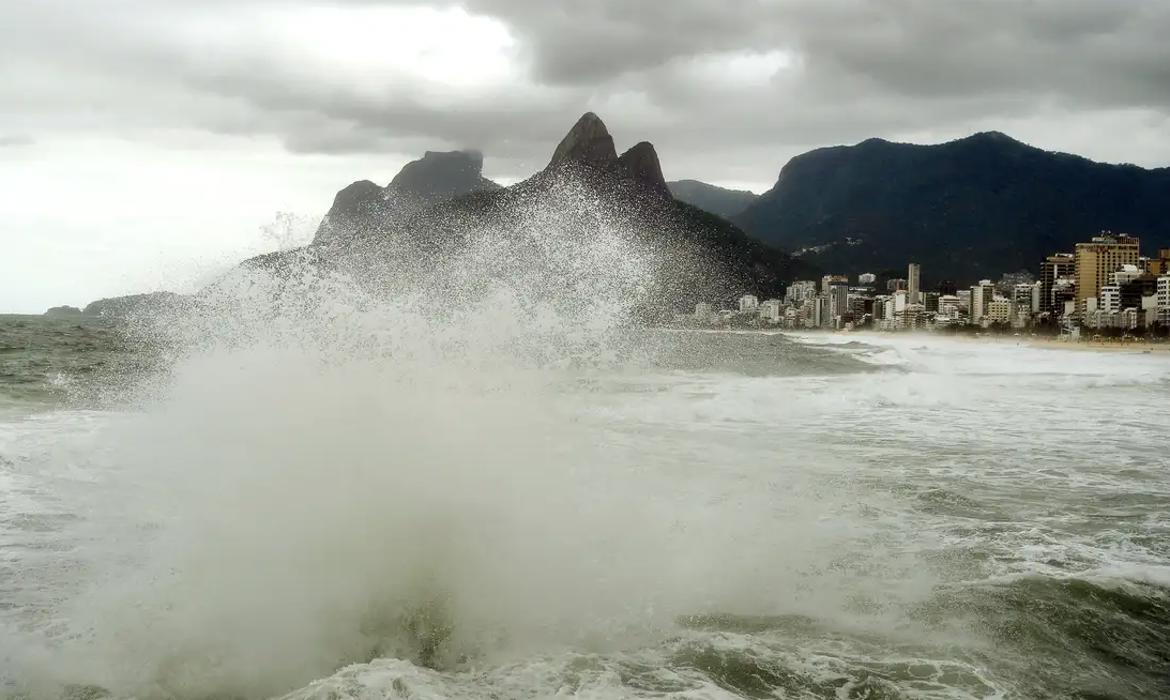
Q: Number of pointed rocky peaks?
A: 2